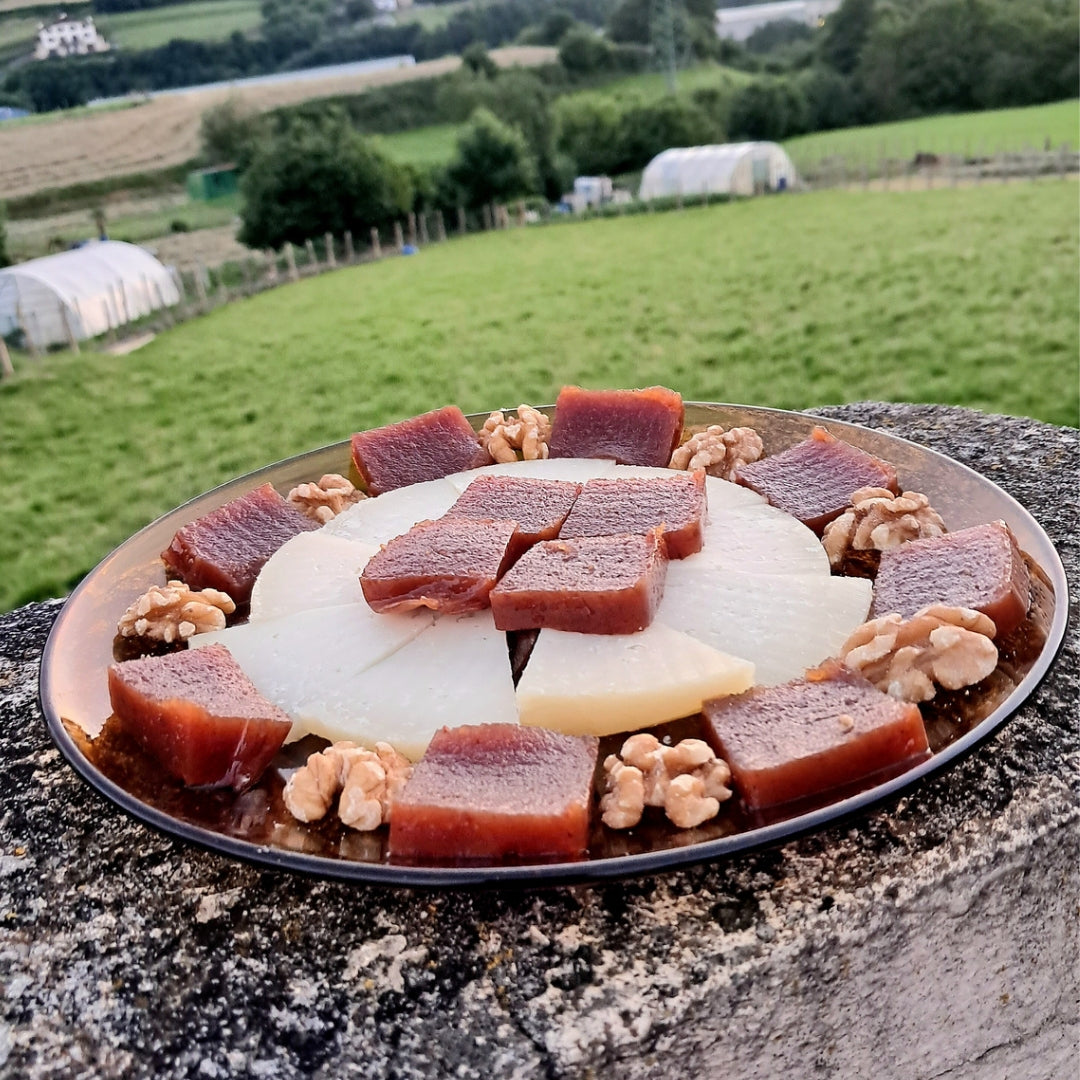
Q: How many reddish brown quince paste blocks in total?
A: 12